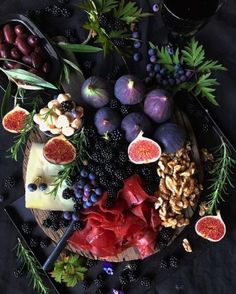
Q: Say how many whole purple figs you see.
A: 6